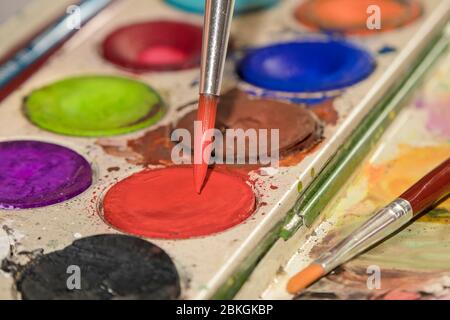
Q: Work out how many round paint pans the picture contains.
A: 9